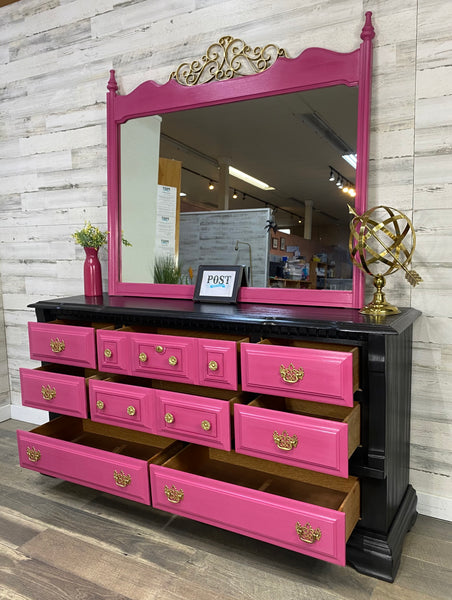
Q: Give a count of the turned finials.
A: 2